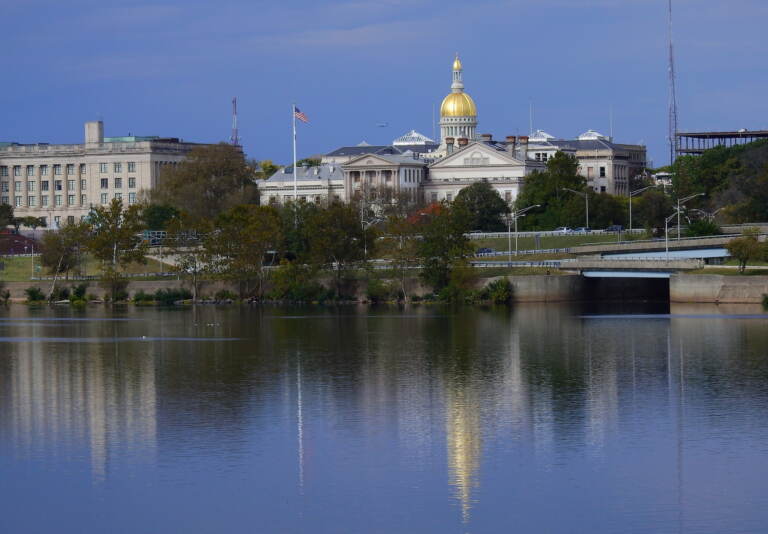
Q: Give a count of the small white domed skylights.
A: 3